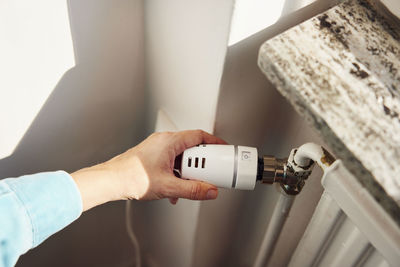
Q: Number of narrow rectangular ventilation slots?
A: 3